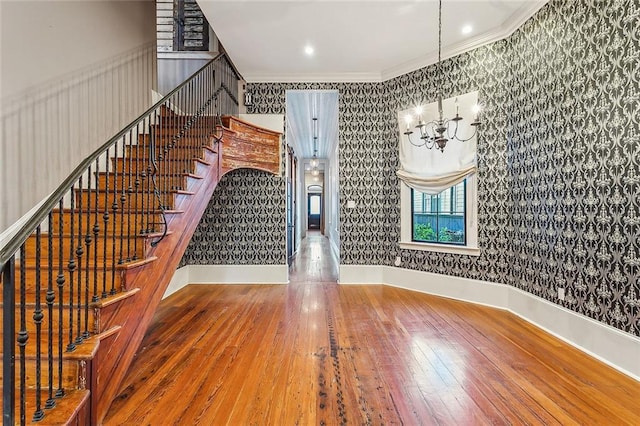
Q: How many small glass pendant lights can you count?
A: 3